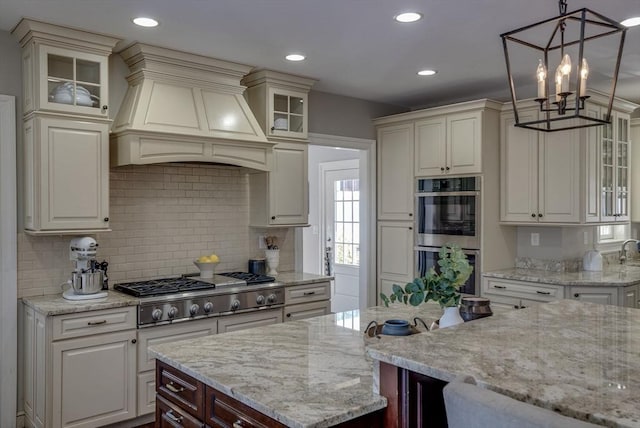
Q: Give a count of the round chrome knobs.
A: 7